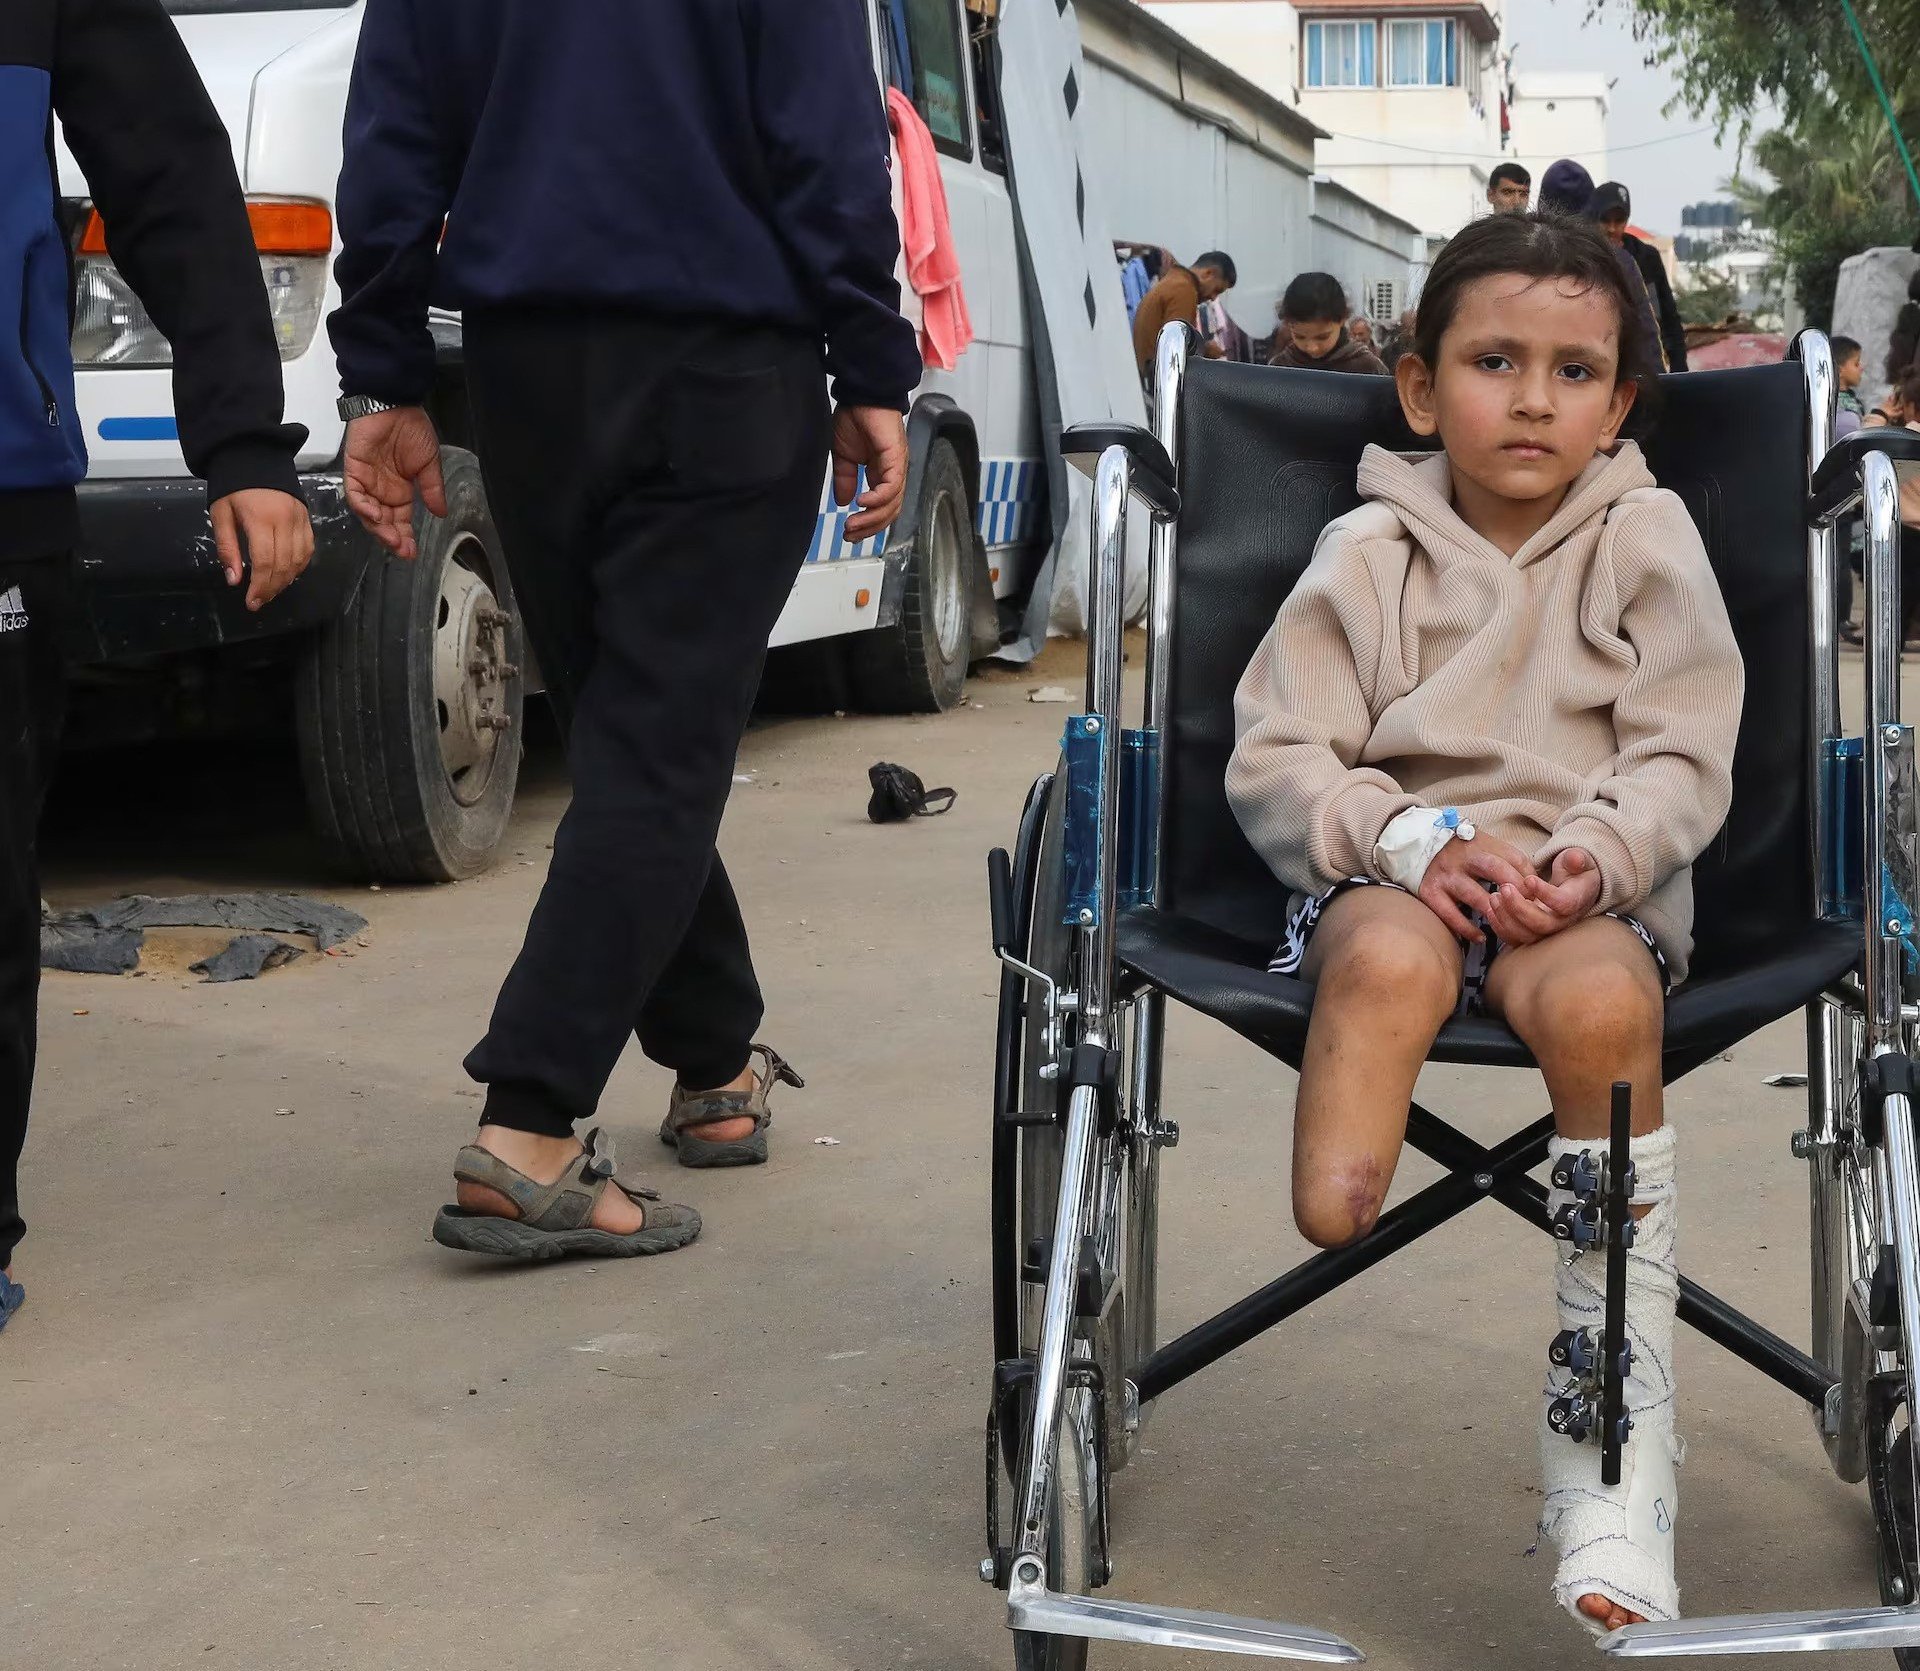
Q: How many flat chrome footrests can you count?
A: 2